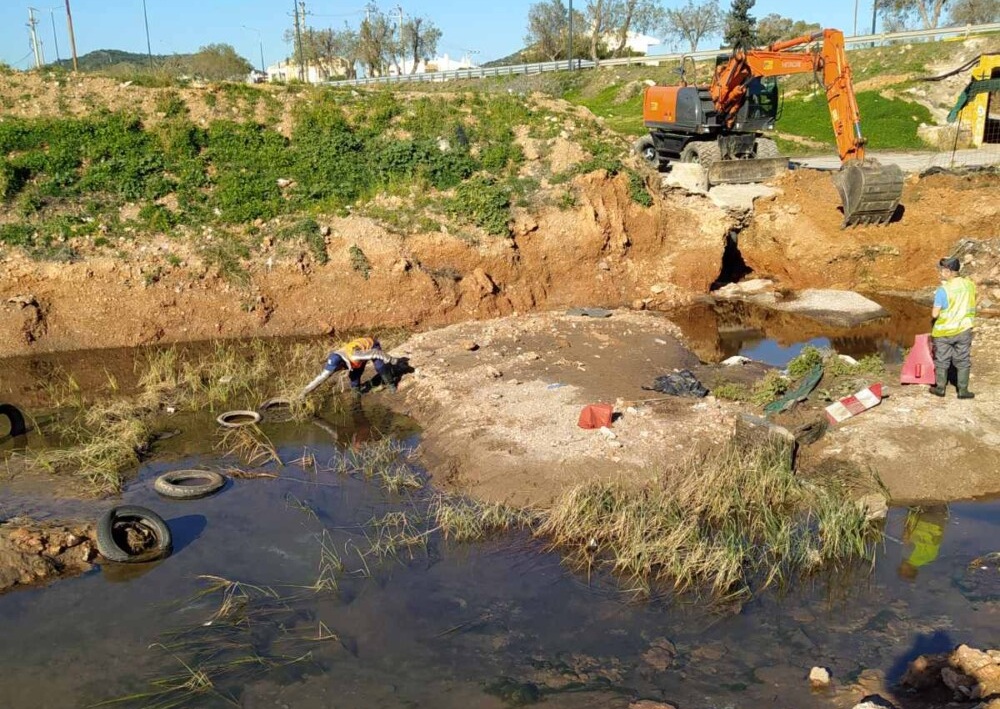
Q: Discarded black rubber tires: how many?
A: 5